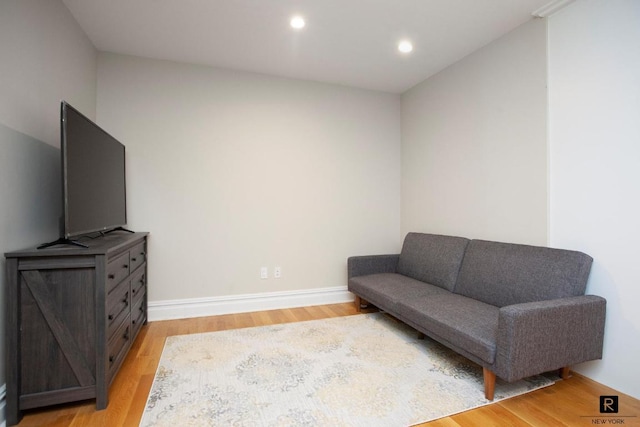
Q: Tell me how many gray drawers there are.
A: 6